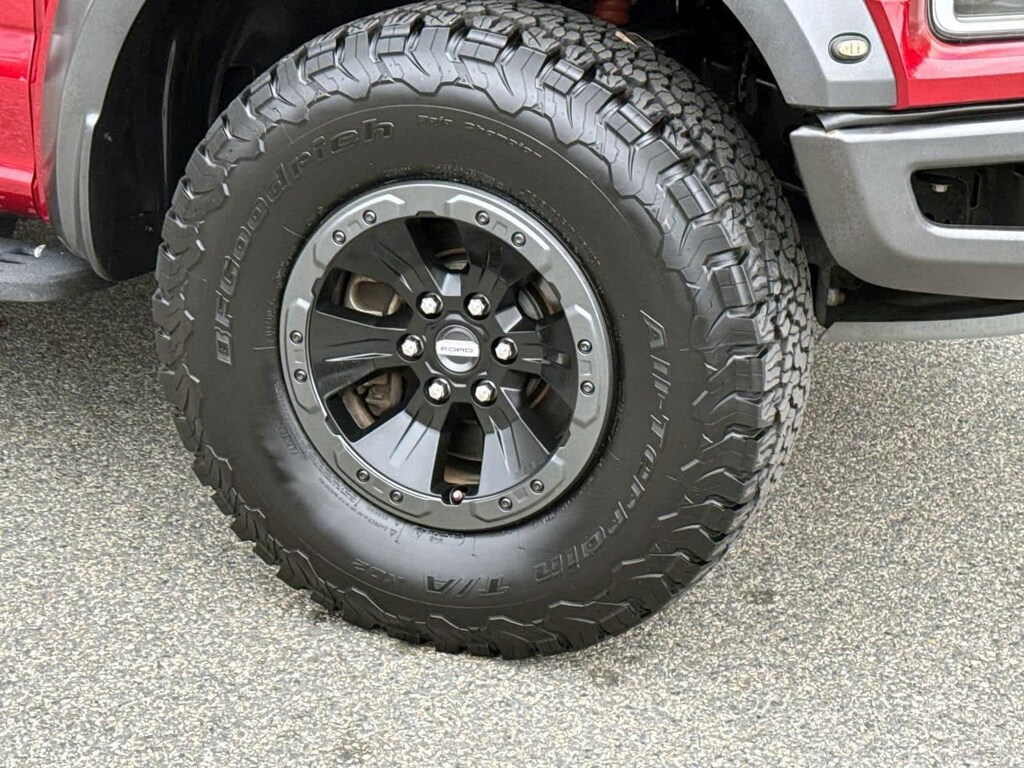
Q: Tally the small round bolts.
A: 12